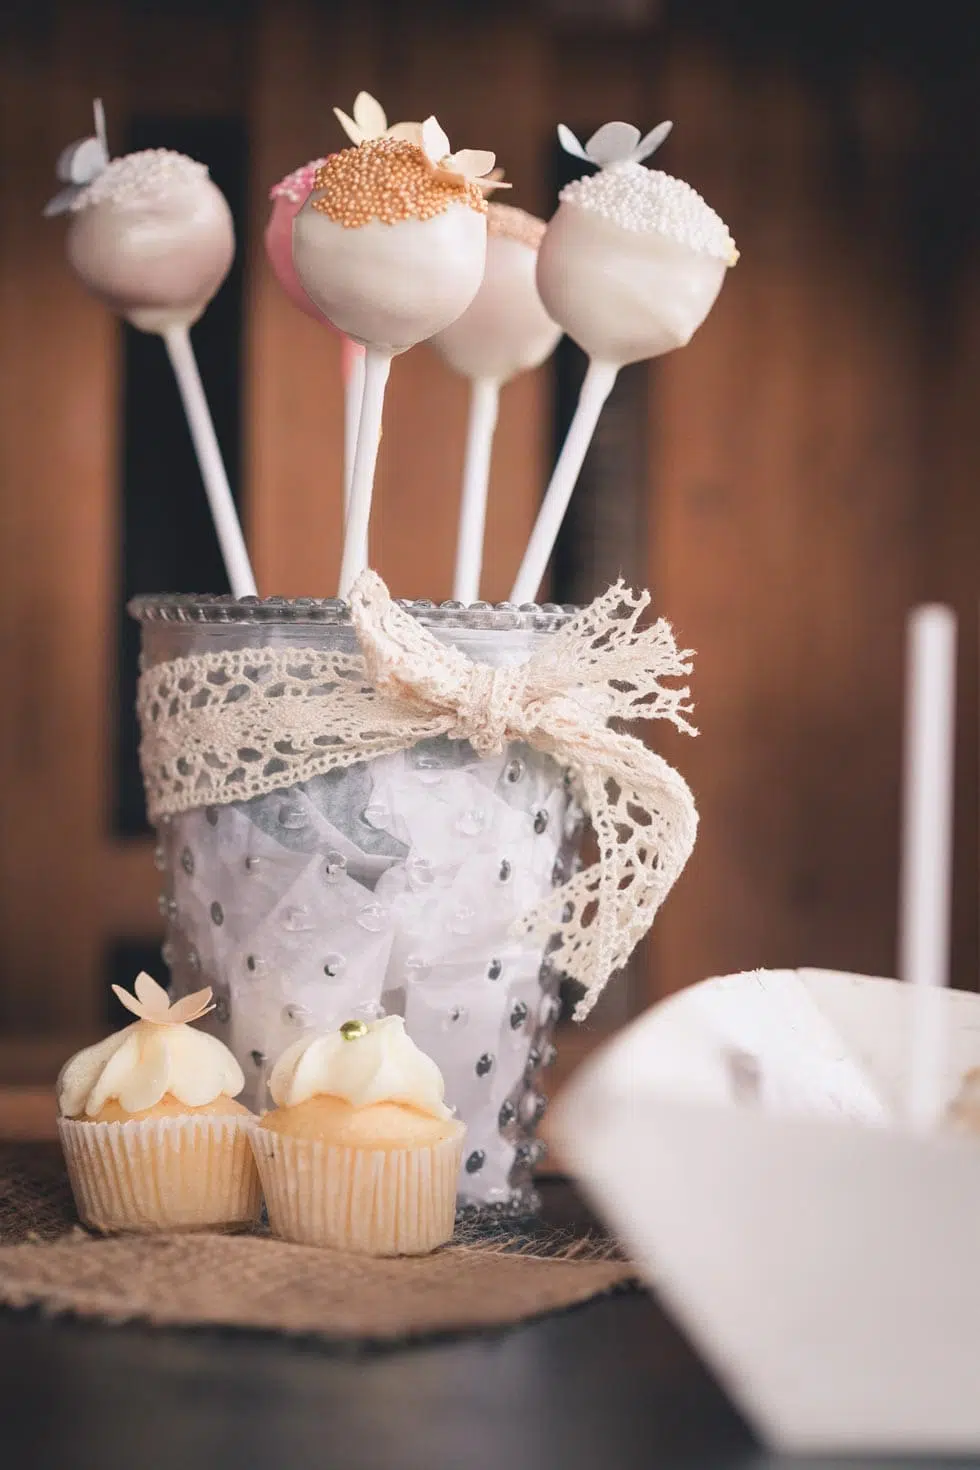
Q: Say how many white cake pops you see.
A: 4